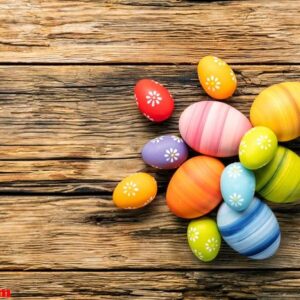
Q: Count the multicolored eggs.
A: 12